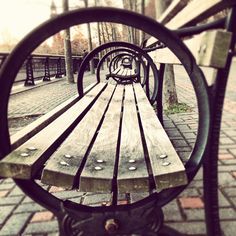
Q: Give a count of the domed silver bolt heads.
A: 10